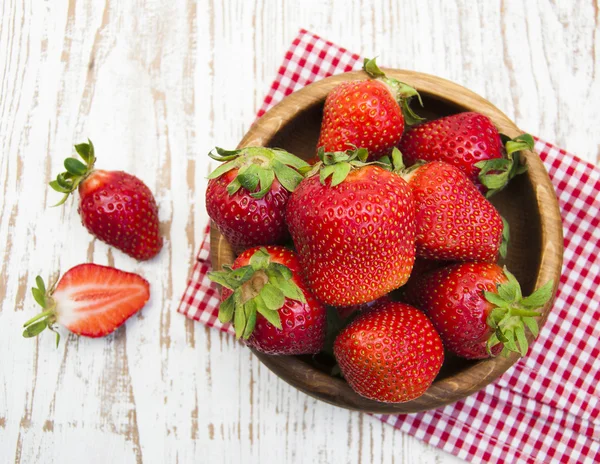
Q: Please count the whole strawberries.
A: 9